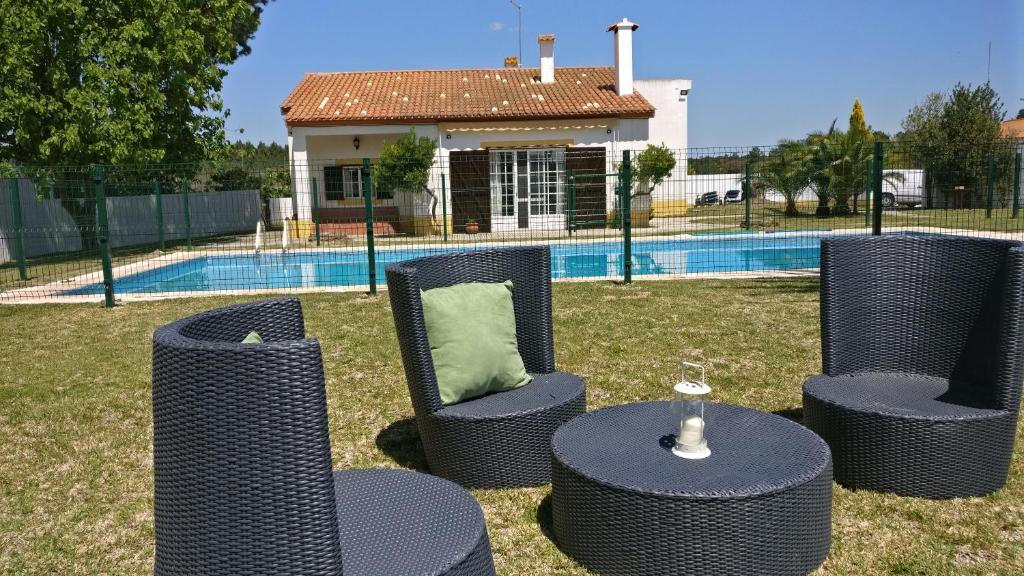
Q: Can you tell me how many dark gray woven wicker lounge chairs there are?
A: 3